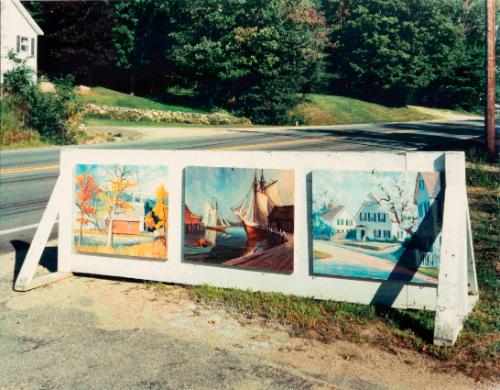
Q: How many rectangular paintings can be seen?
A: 3